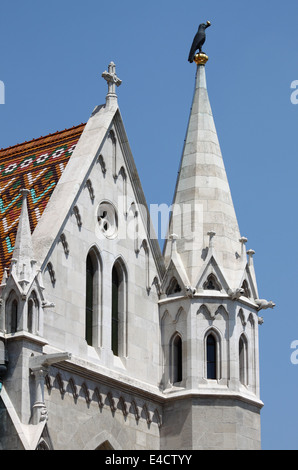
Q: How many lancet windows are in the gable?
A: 2